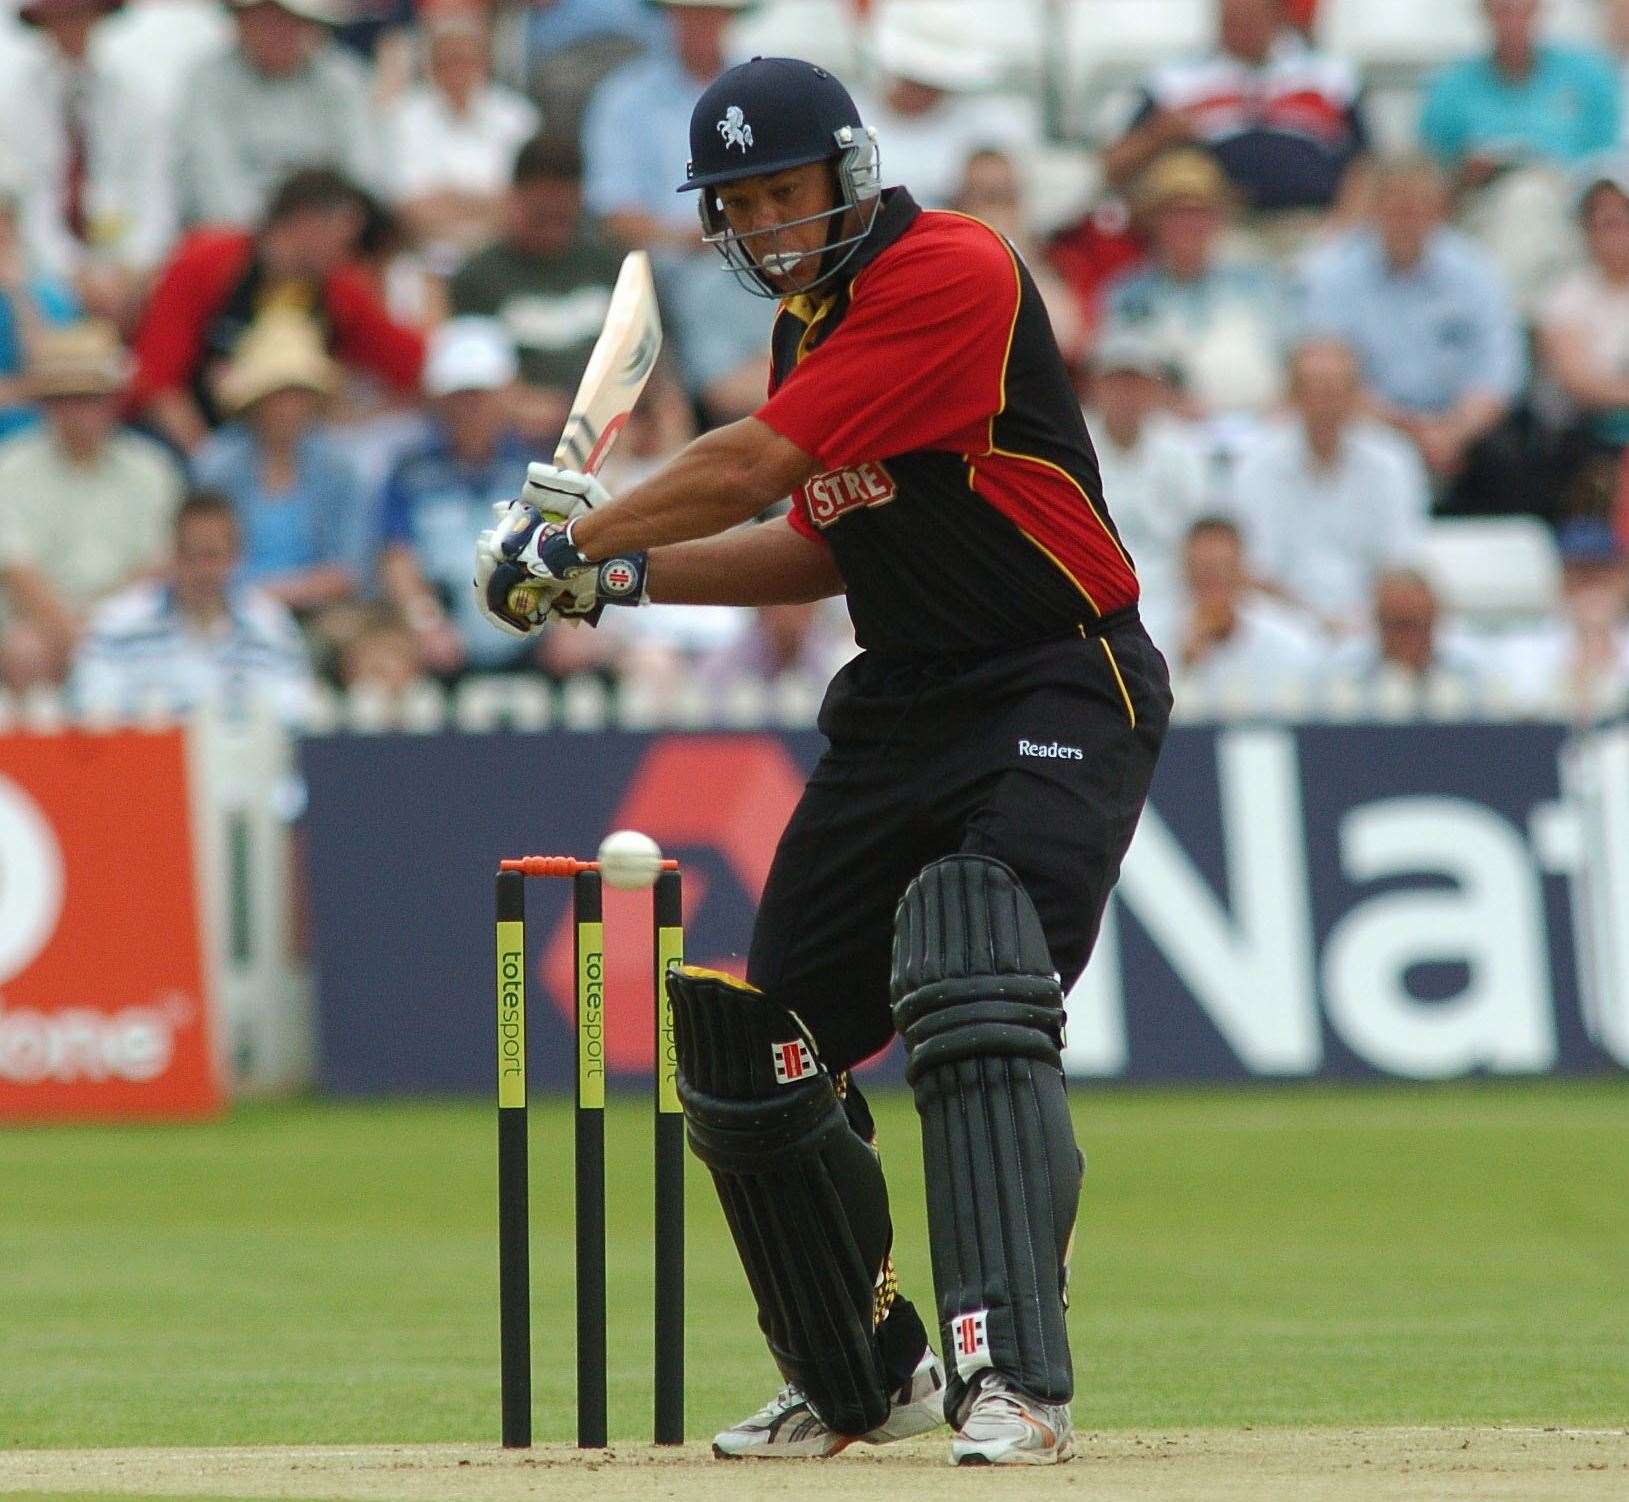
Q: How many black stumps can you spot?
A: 3